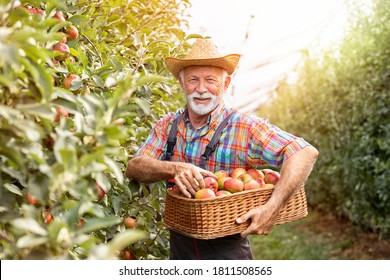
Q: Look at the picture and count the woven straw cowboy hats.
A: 1